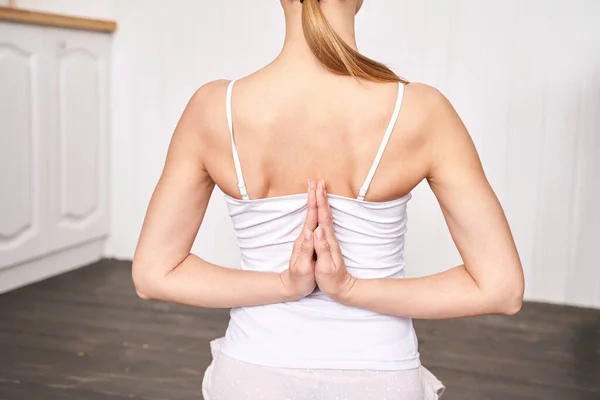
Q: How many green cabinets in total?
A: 0